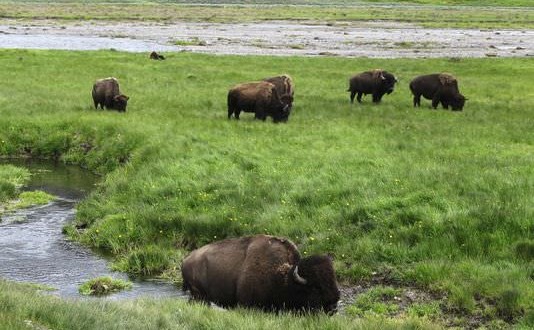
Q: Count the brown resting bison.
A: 1